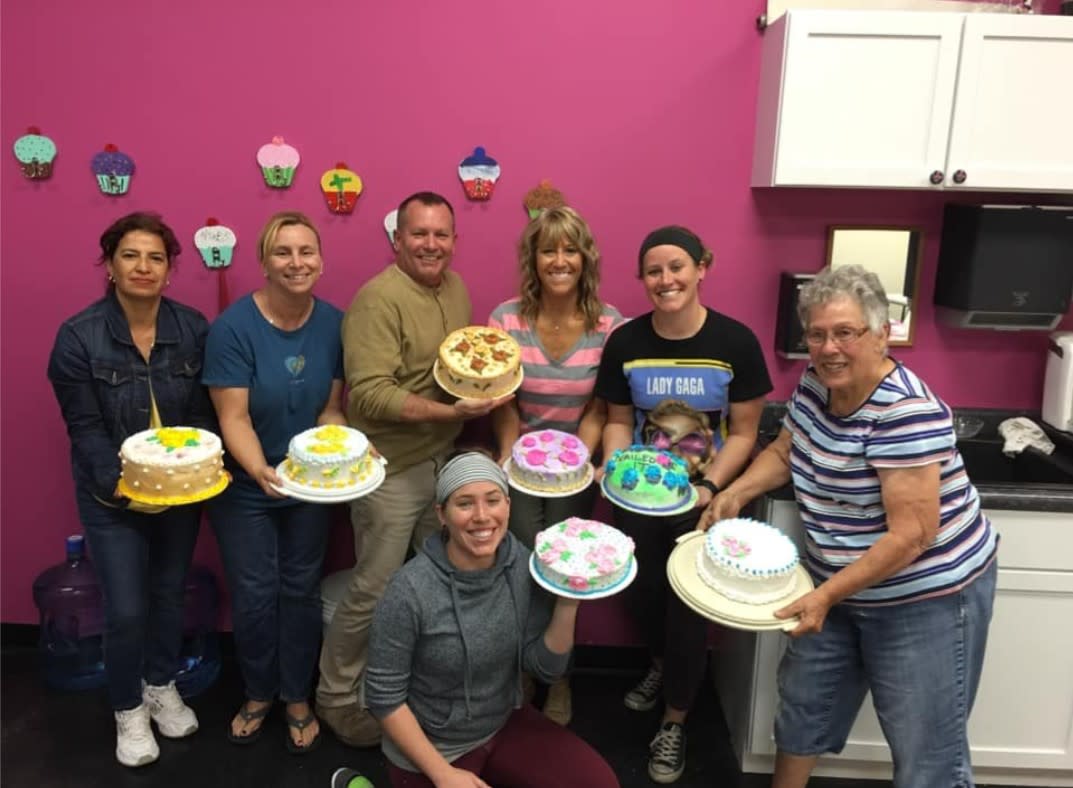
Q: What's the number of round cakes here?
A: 7